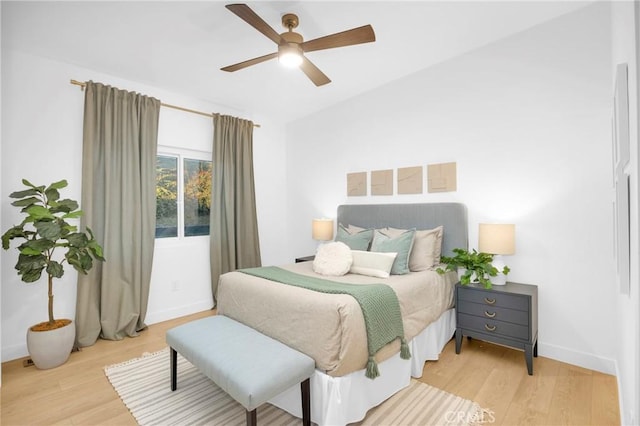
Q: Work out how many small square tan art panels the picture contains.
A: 4